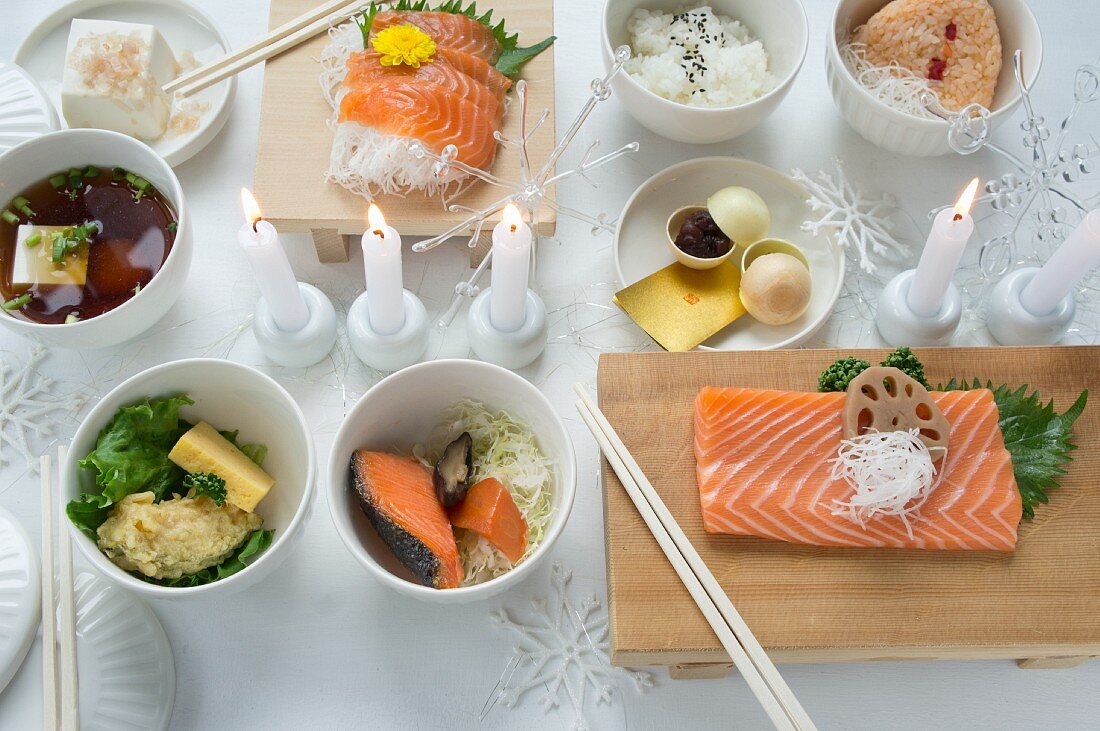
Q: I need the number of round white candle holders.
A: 5